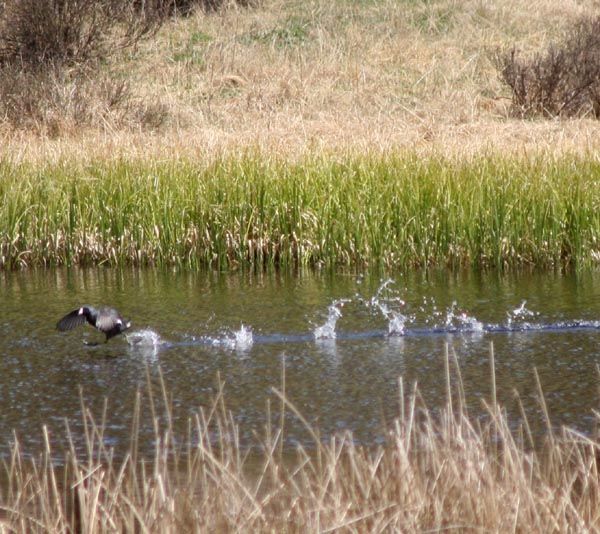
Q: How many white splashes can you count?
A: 6